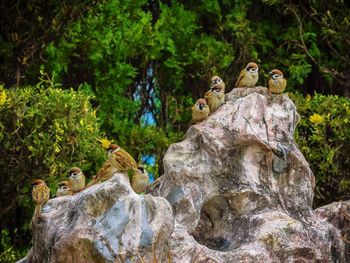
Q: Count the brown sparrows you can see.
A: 11